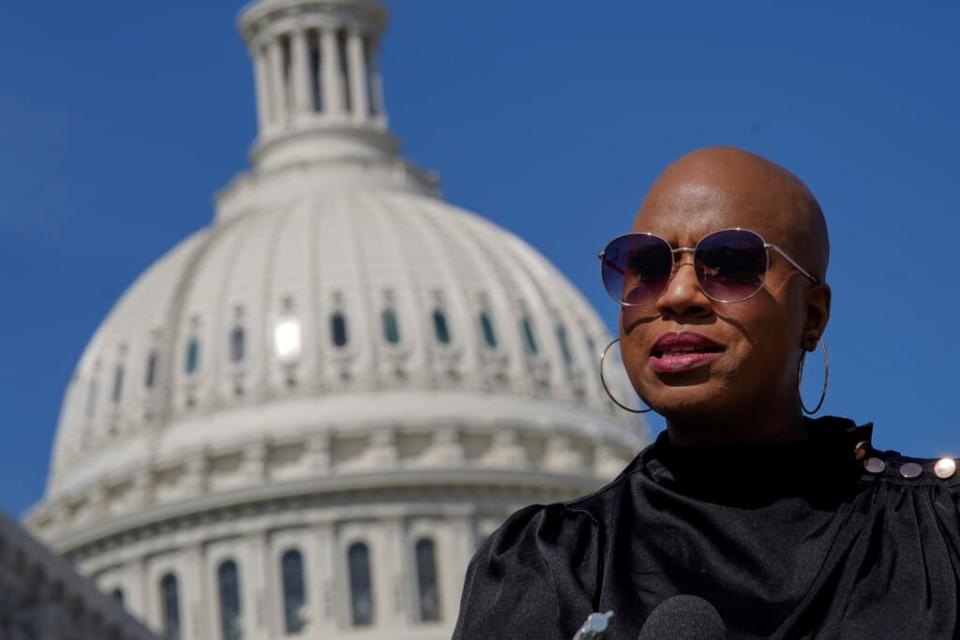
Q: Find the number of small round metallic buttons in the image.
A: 4